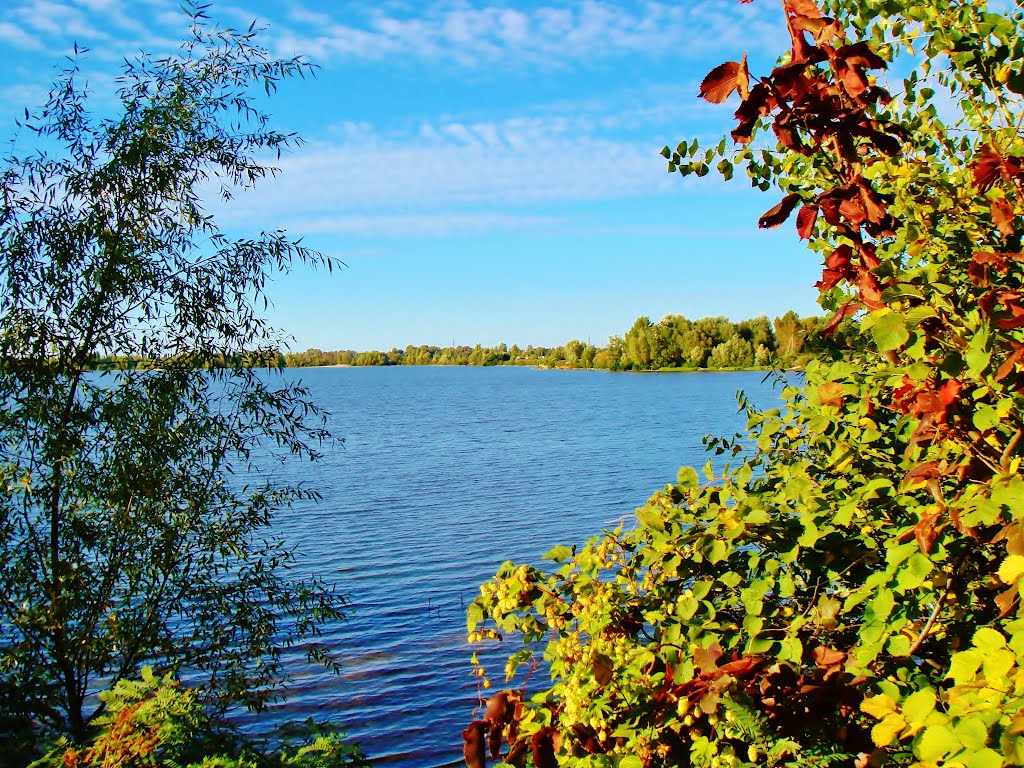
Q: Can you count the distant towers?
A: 3